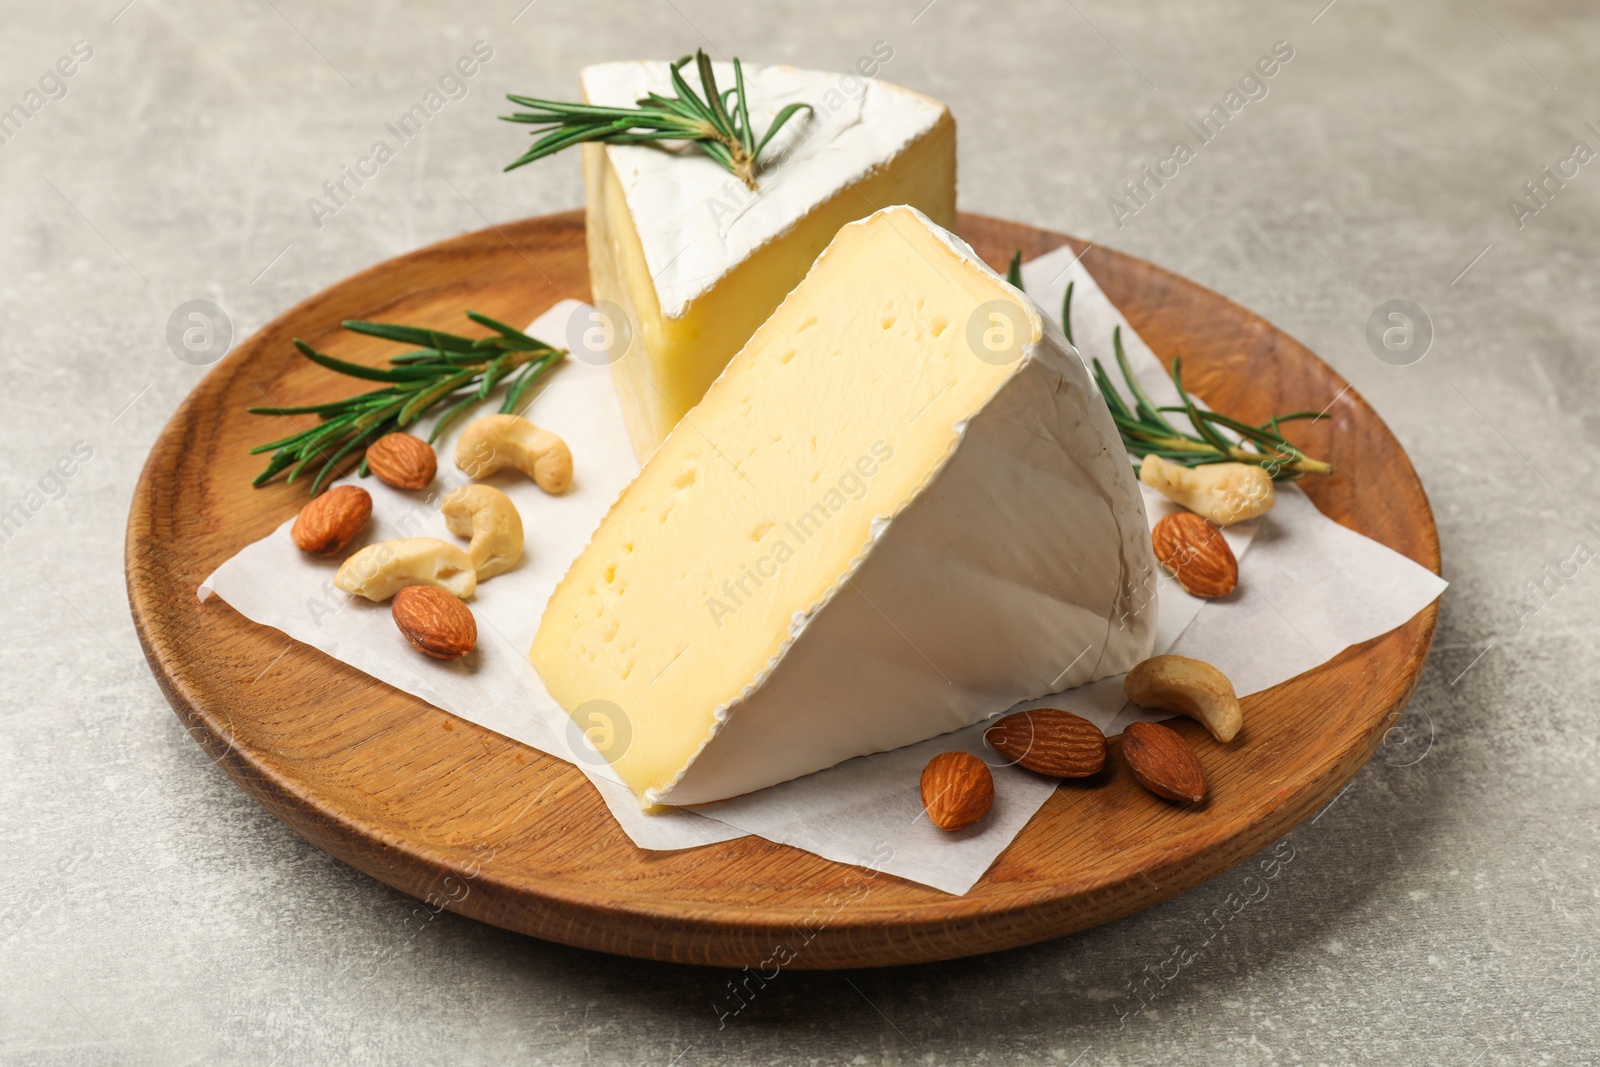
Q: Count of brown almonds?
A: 7